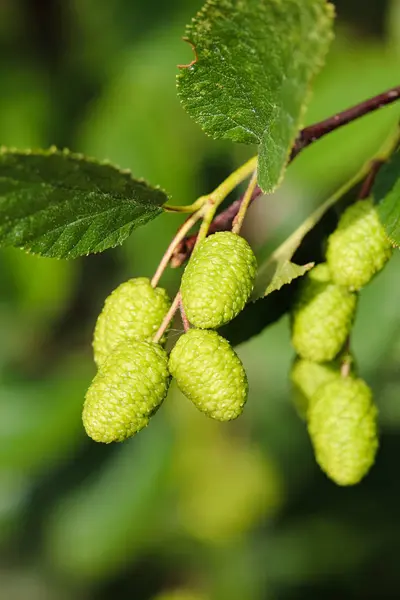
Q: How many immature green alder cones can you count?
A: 8